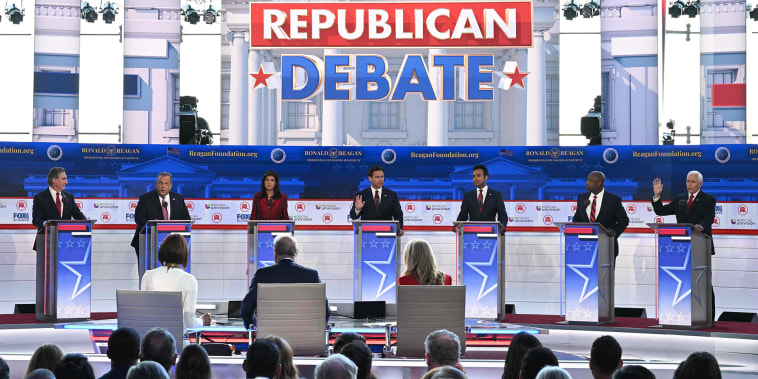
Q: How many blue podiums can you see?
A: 7